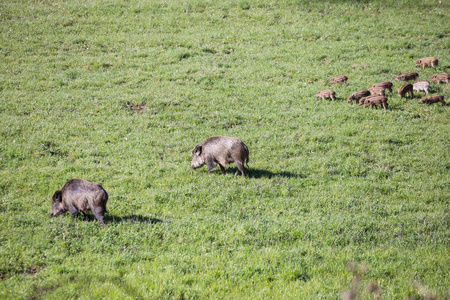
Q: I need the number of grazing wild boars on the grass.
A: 15